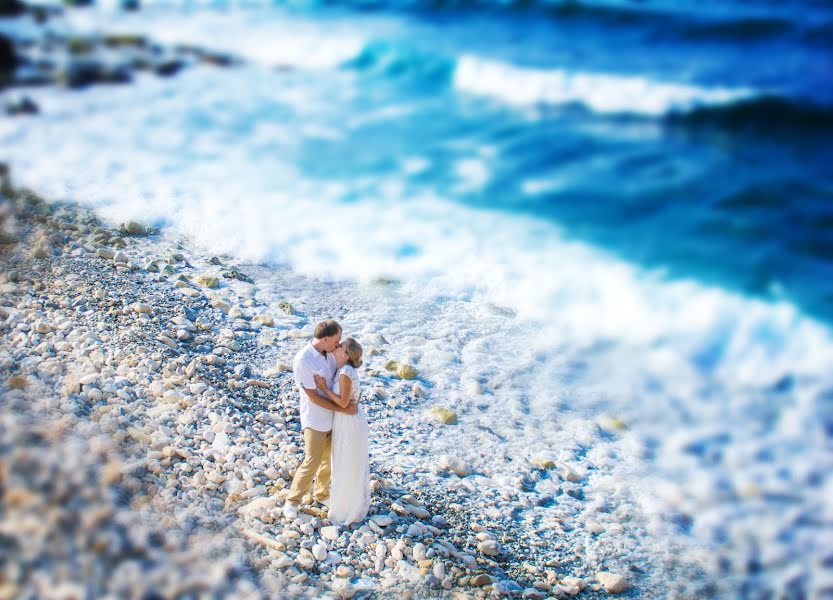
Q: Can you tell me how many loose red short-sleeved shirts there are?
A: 0